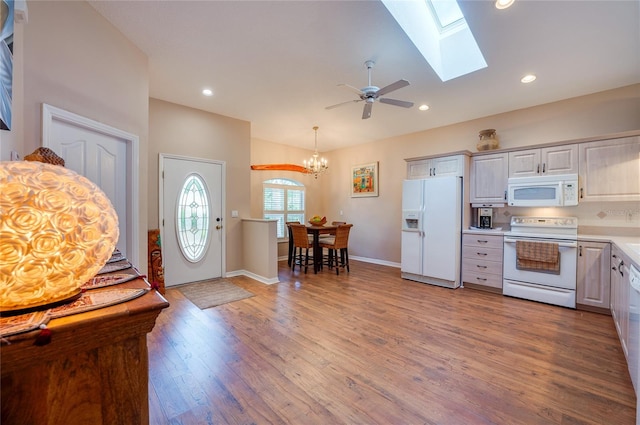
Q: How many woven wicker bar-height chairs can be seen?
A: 4